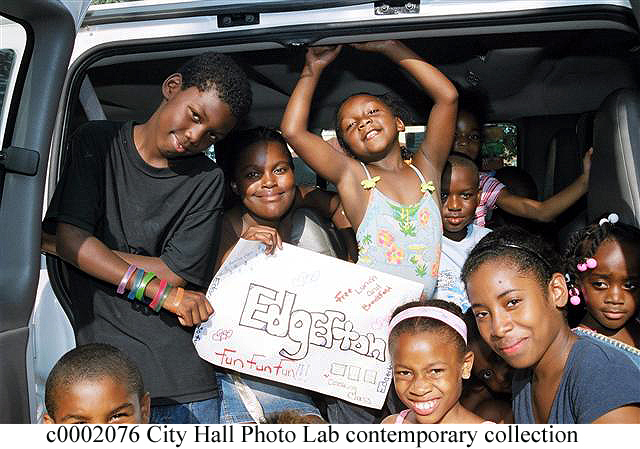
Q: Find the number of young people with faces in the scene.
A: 10